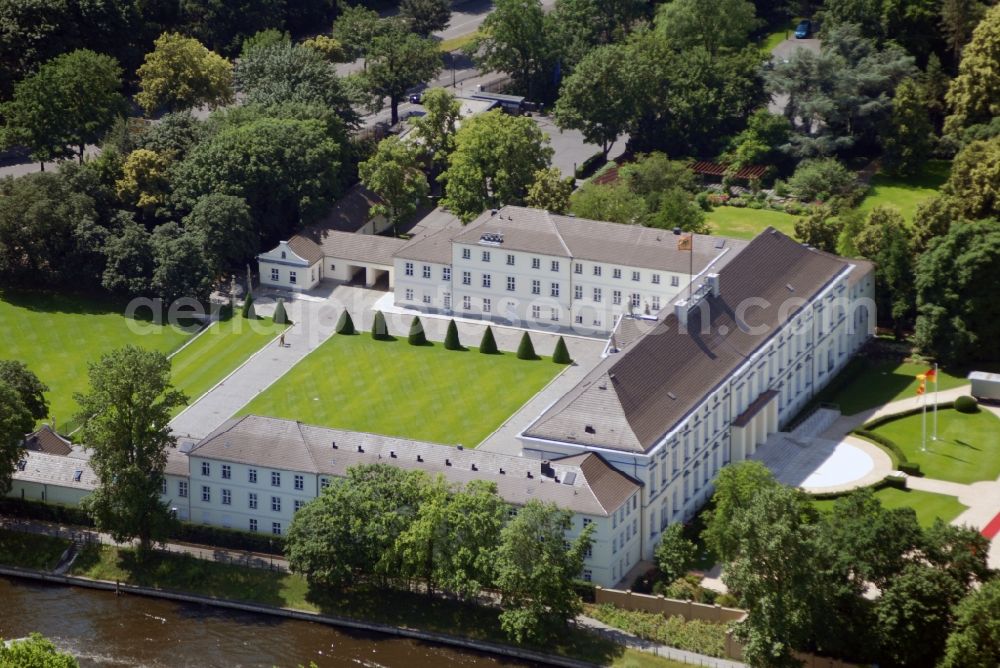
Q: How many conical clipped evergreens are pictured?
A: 9